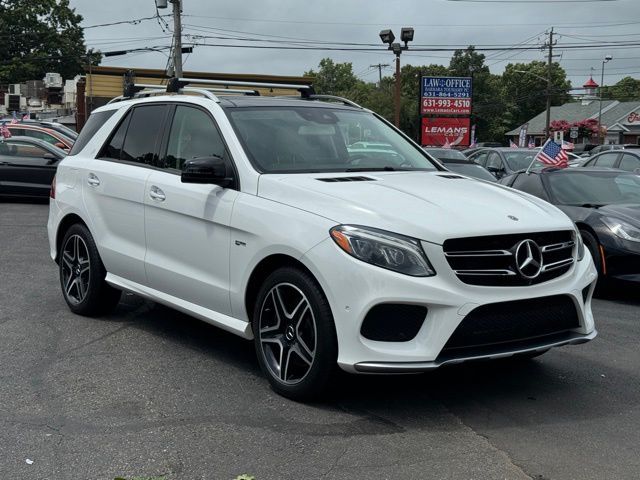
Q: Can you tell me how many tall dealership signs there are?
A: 1